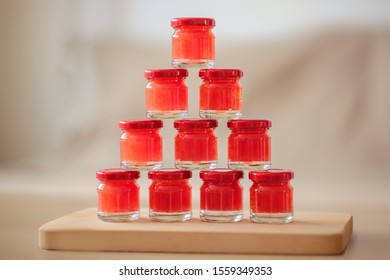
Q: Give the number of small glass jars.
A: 10